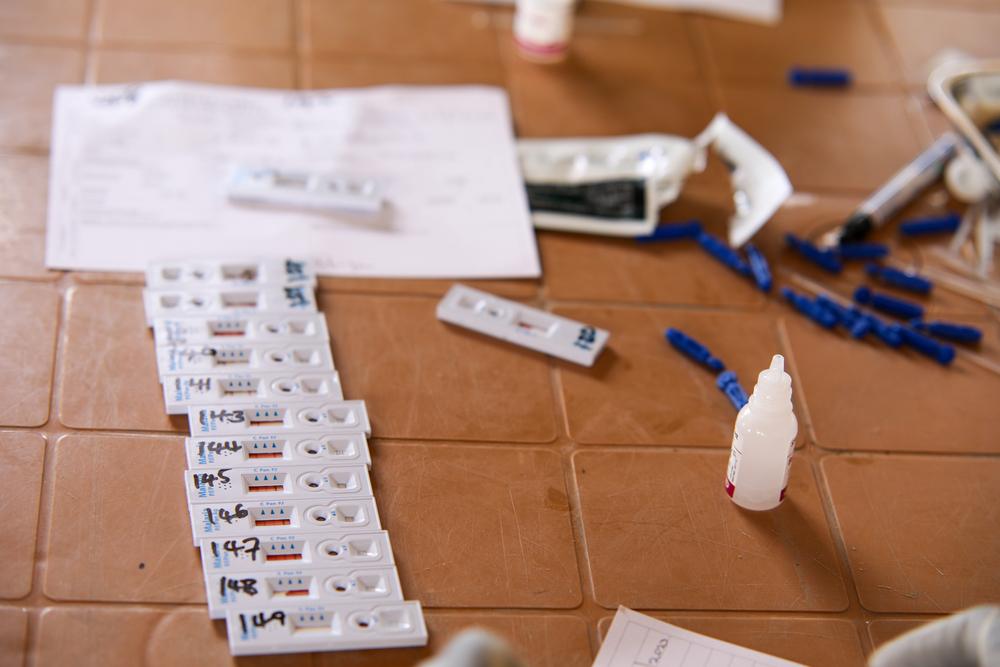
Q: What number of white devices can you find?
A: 14